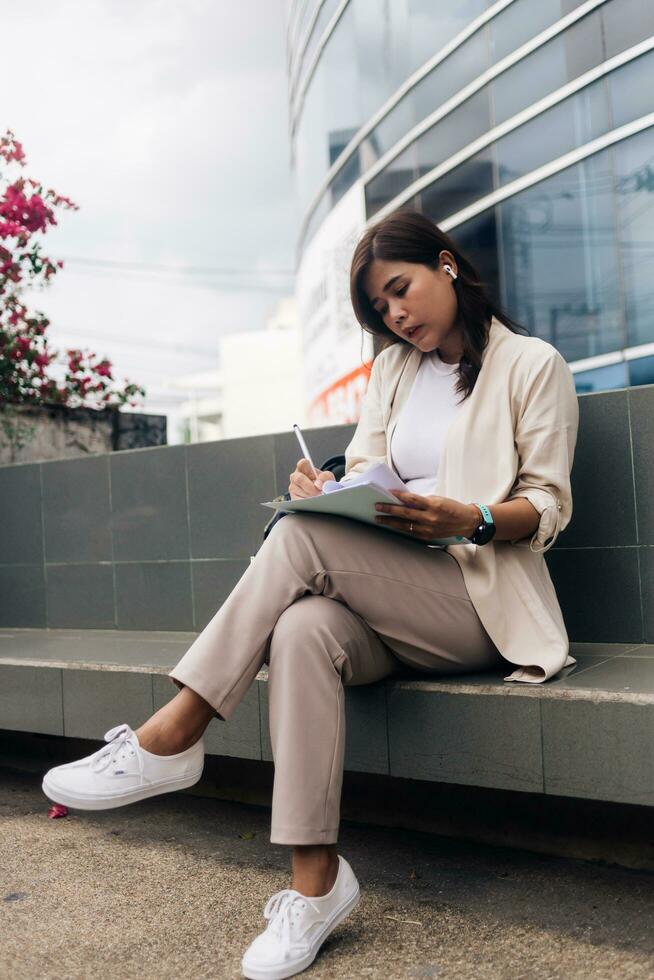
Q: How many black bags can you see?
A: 1